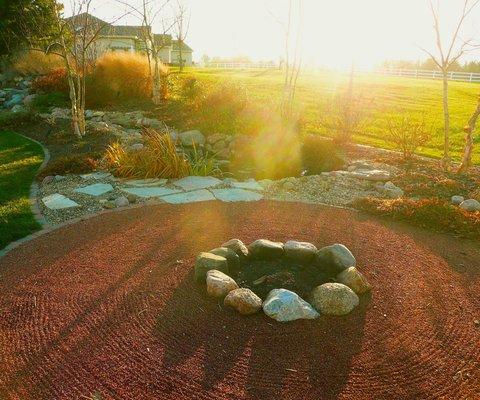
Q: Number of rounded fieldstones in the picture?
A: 11